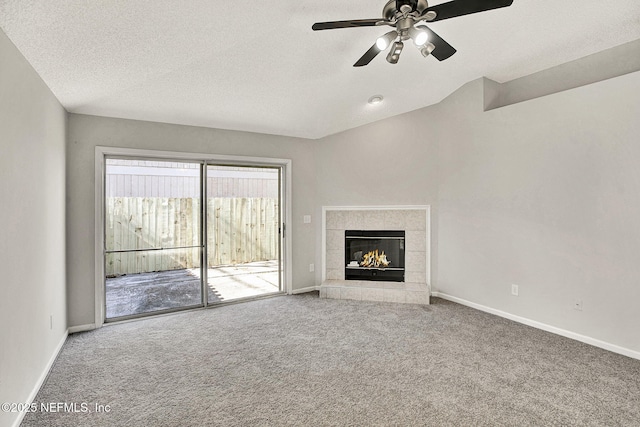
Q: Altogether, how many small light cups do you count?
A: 4